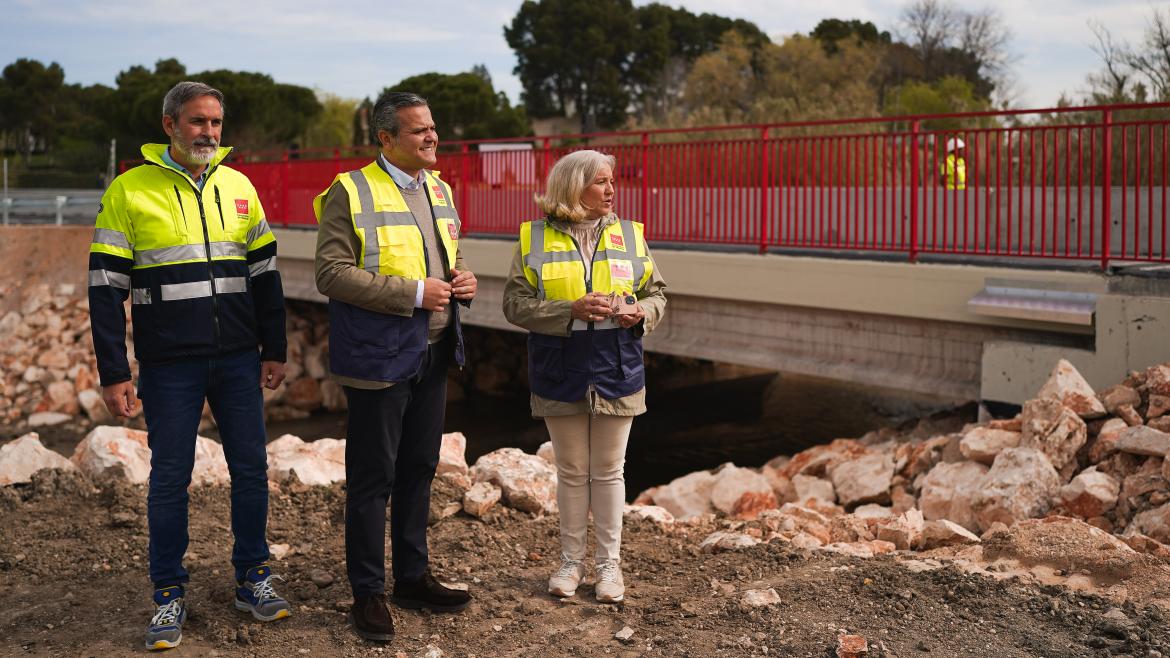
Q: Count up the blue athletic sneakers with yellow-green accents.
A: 2